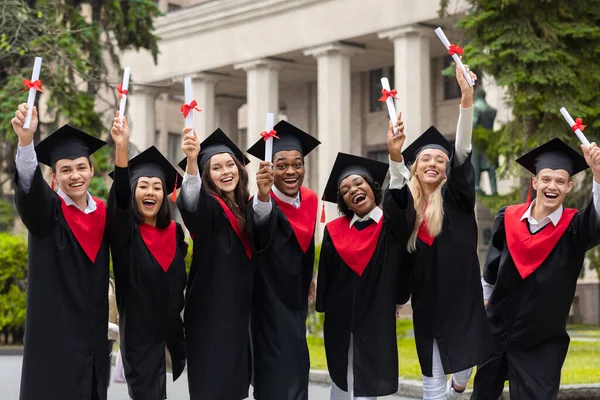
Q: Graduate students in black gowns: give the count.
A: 7